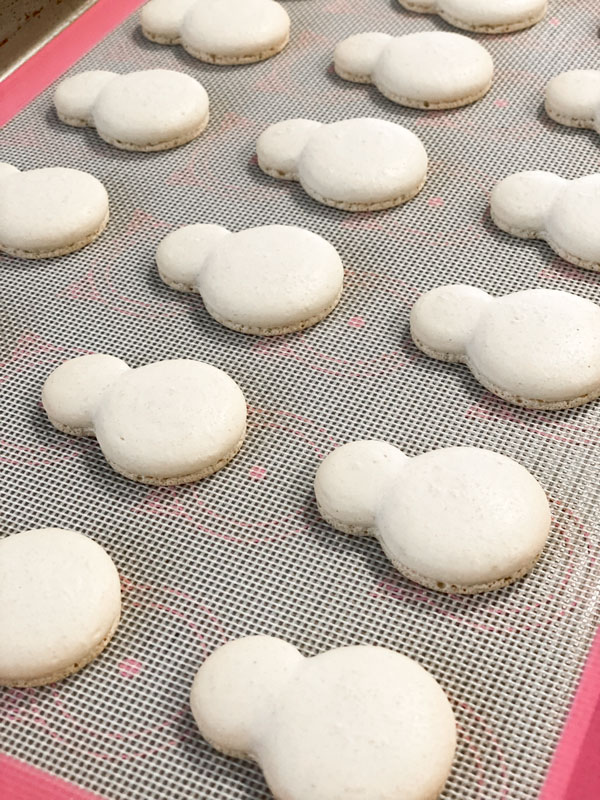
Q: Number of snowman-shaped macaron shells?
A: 14